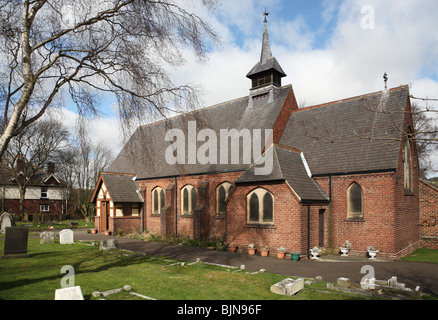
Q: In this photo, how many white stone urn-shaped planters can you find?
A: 3